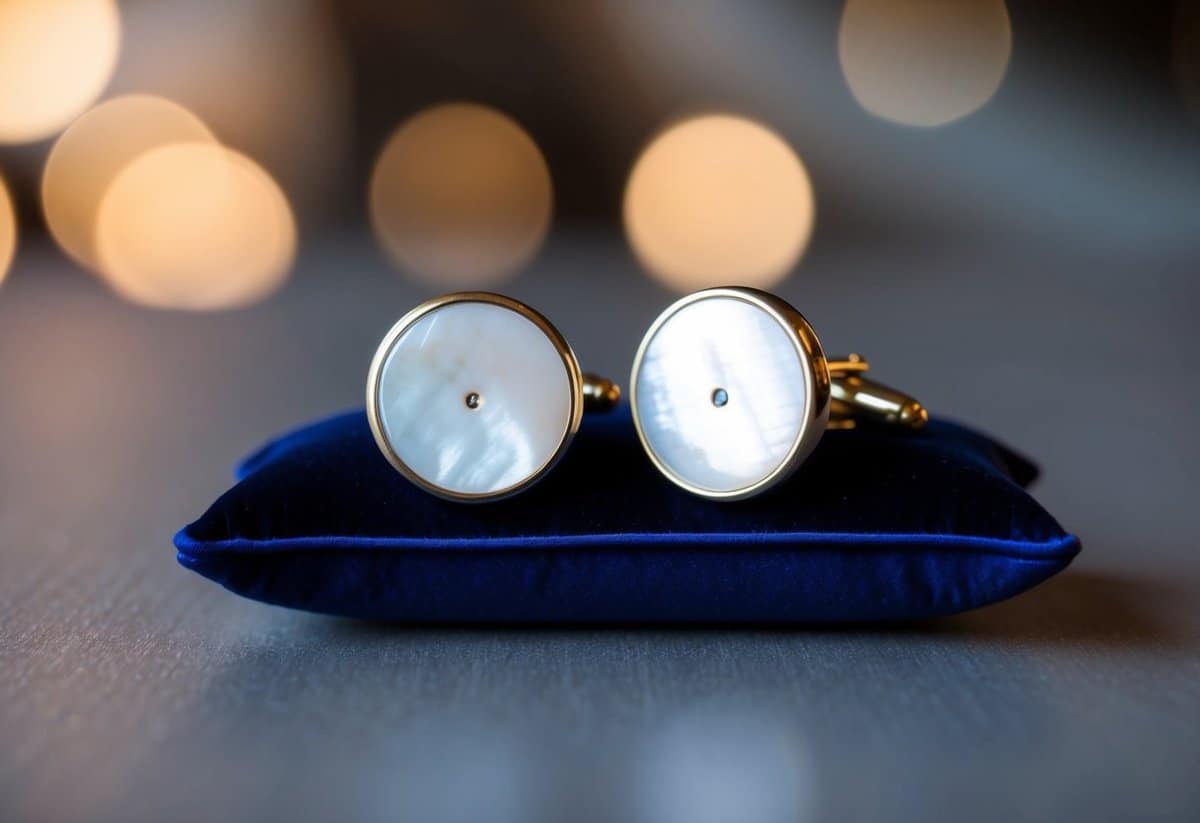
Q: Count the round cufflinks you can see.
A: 2